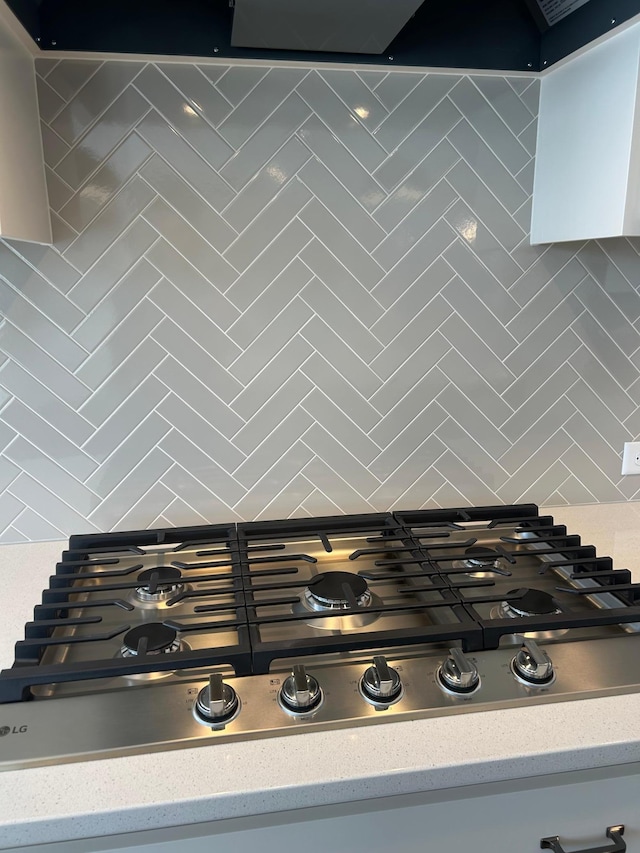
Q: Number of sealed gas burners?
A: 5